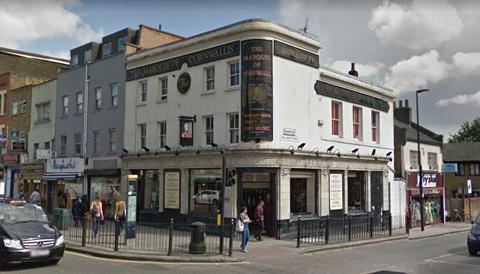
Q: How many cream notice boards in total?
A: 2